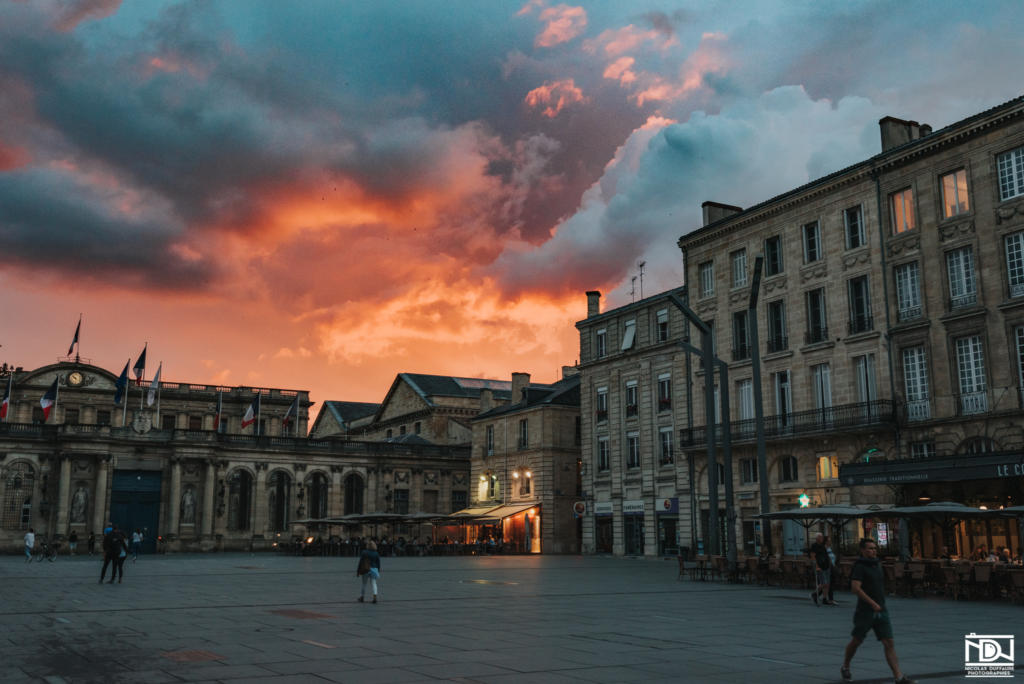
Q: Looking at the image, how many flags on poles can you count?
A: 9